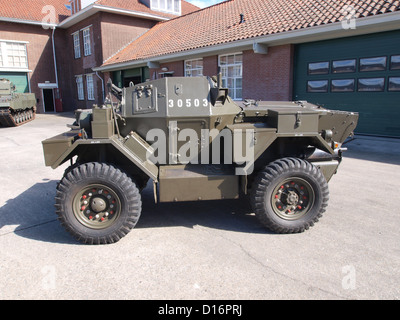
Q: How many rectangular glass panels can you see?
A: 8